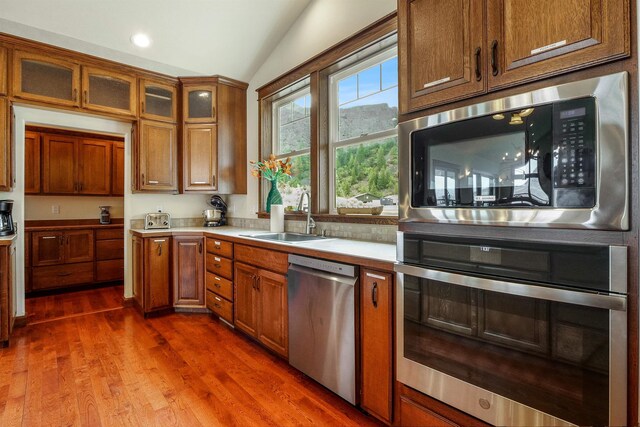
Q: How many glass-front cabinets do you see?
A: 4